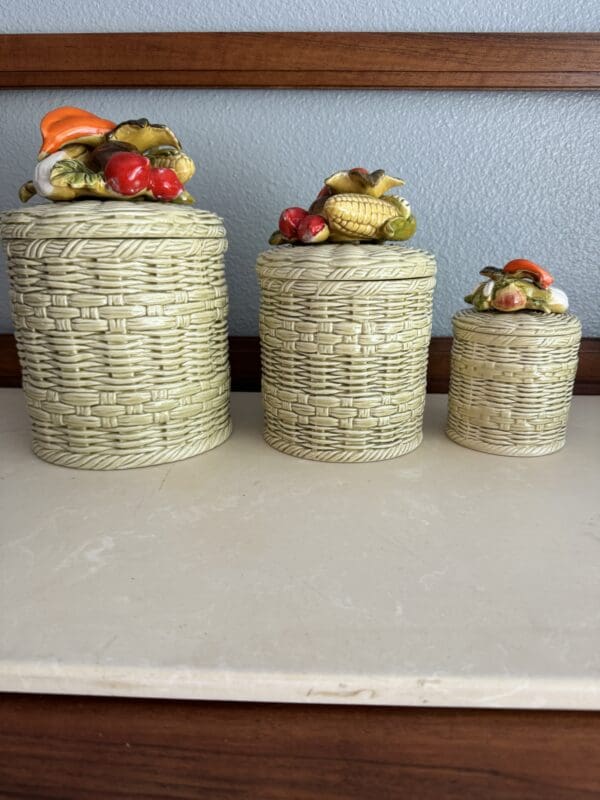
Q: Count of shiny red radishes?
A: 4